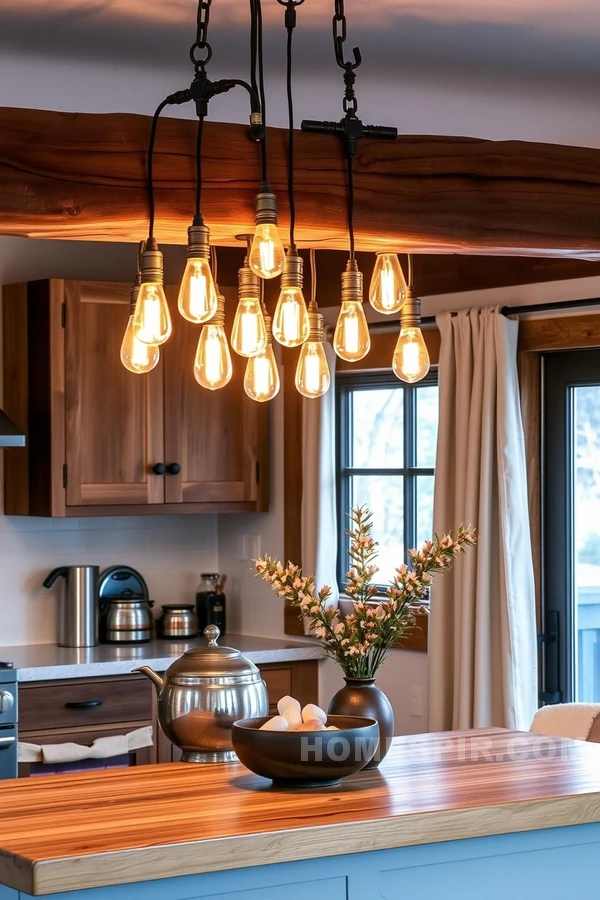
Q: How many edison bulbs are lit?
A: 12